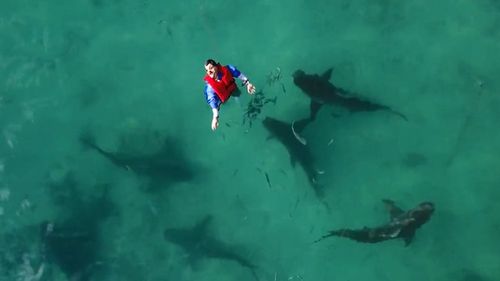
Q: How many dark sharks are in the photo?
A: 5